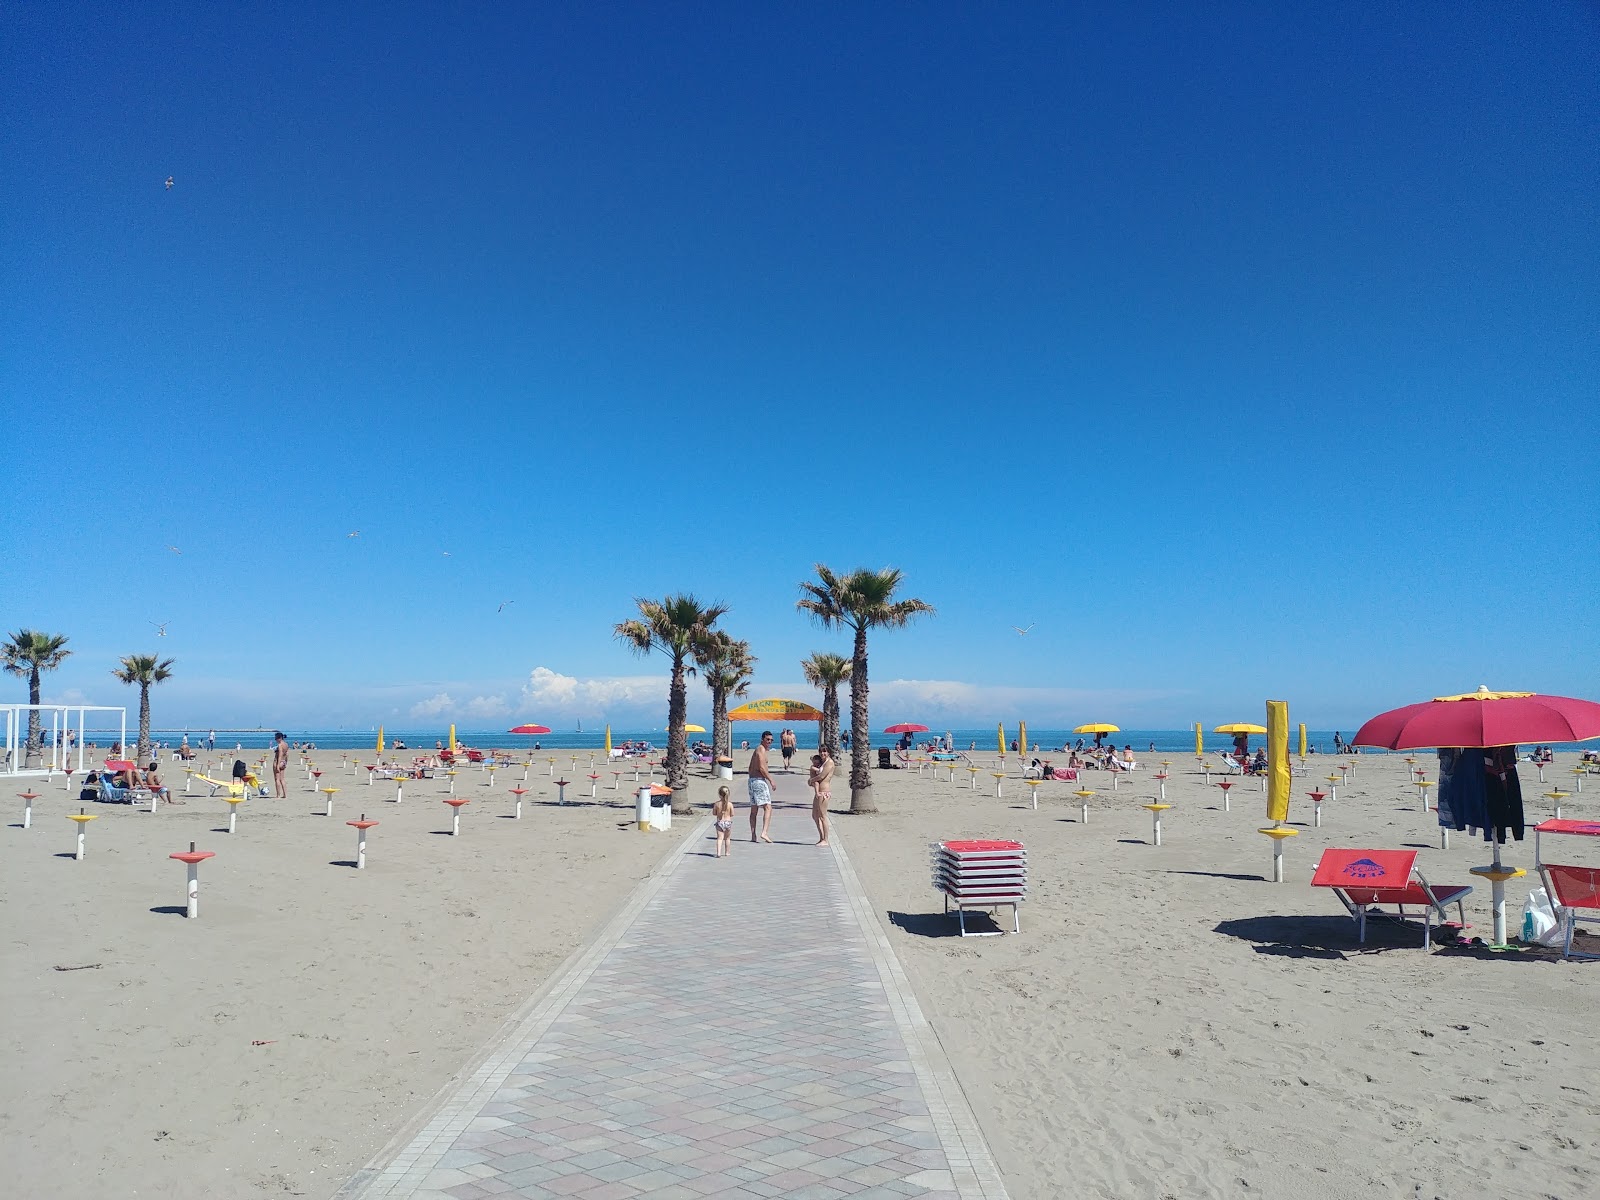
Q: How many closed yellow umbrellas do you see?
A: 8